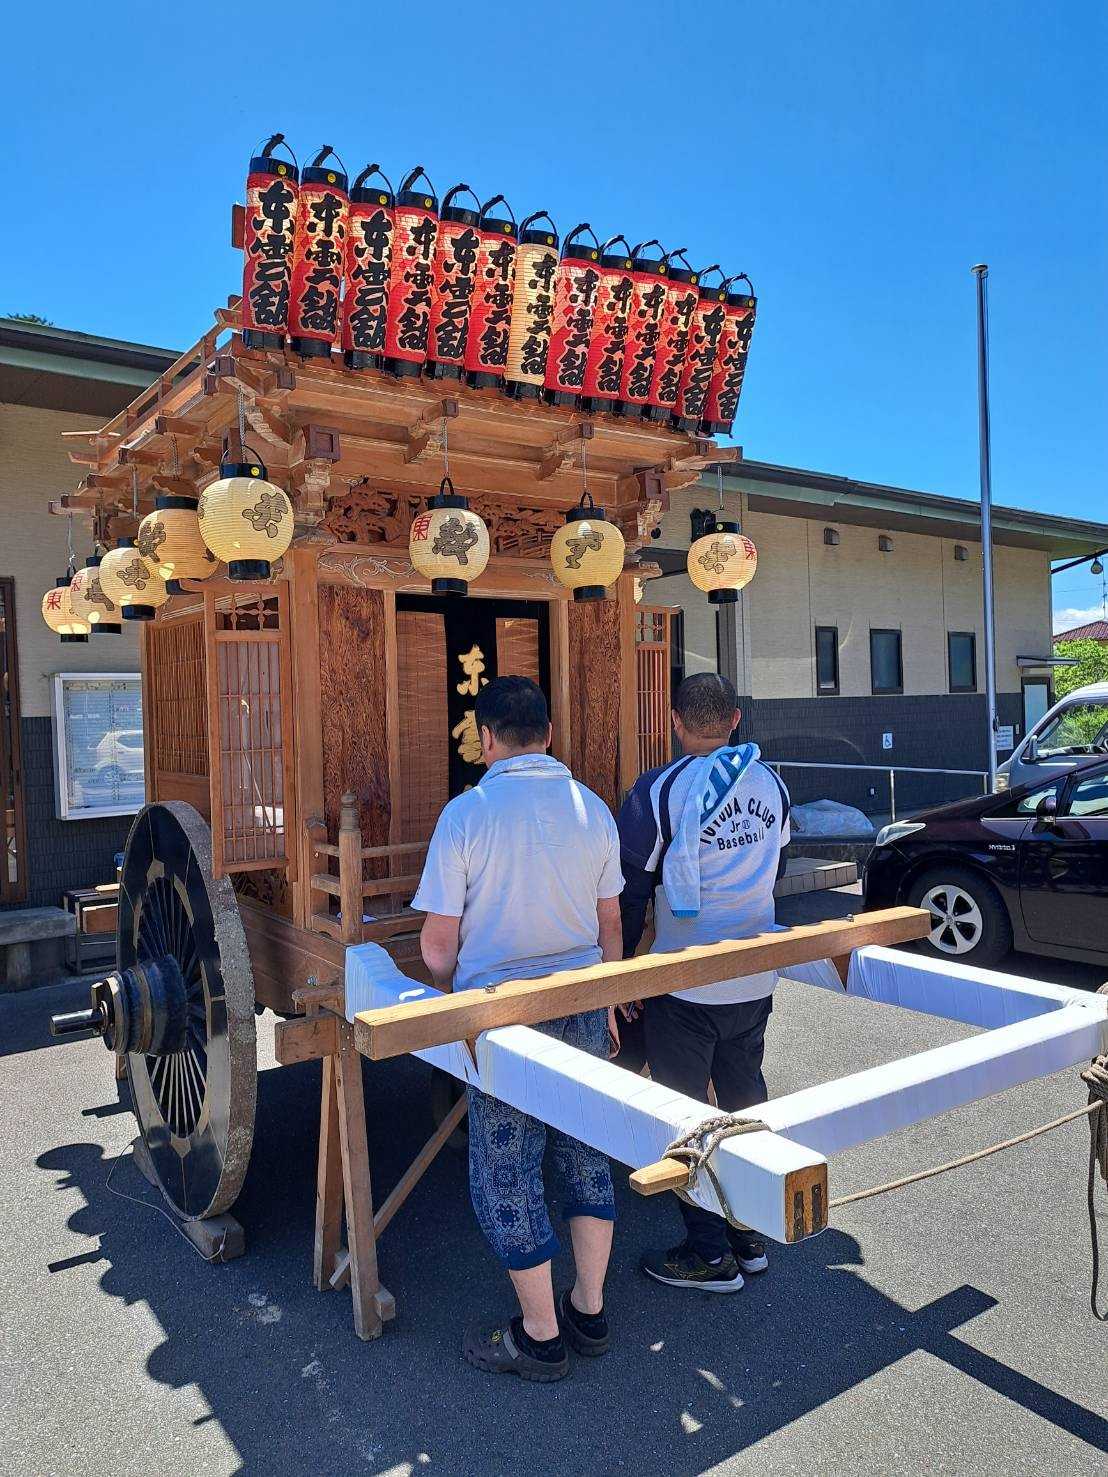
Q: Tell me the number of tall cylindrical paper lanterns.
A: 13